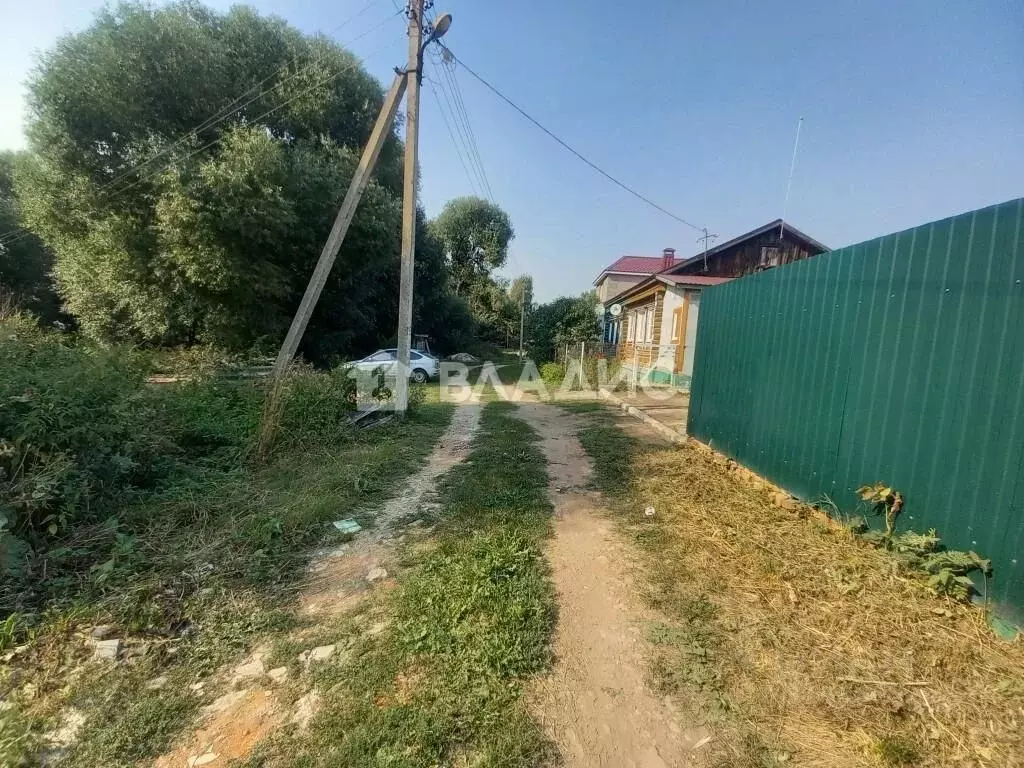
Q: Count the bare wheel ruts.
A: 2